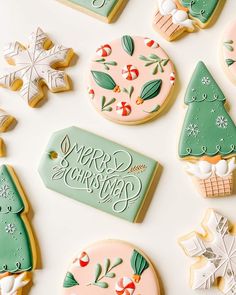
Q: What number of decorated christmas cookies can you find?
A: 11